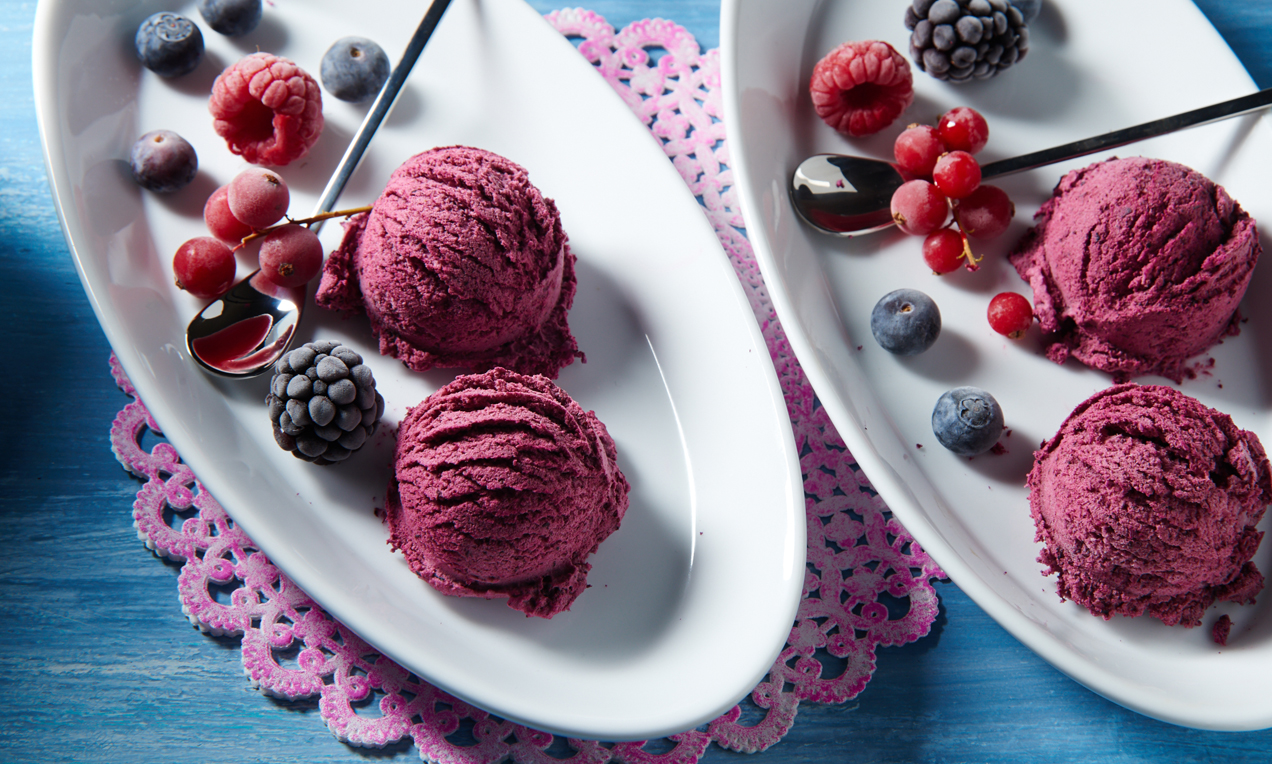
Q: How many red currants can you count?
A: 11